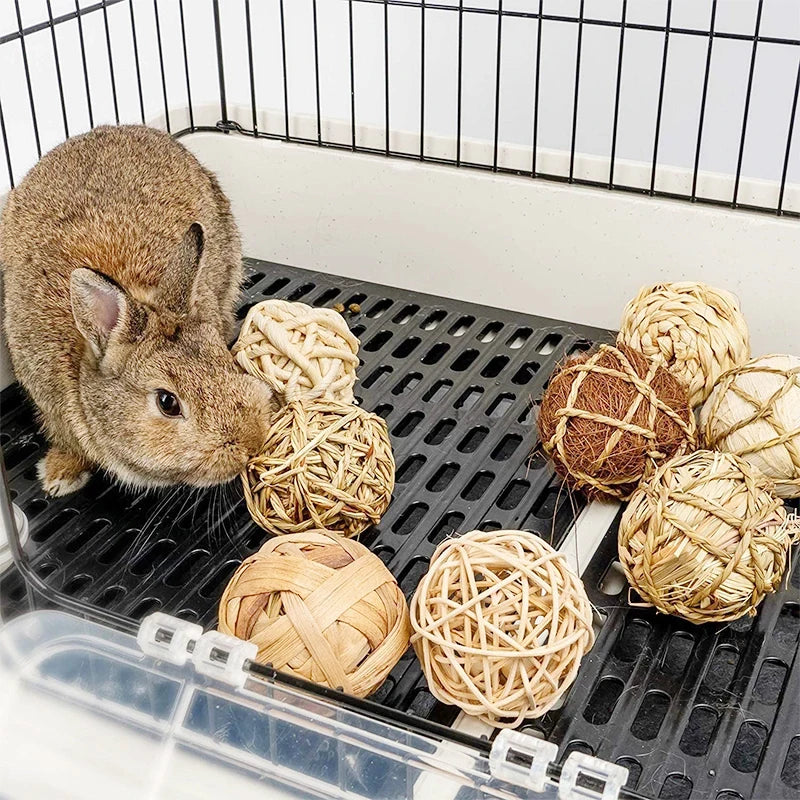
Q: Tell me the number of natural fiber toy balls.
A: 8